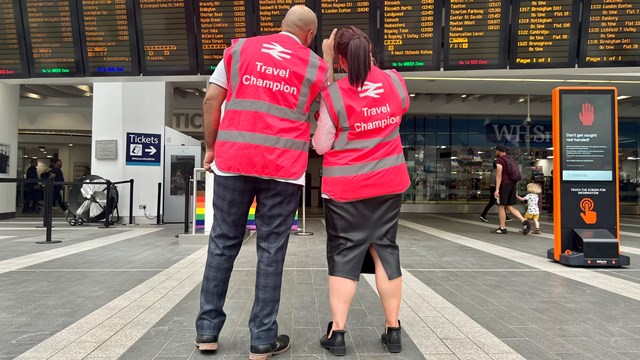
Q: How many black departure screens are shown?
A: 11